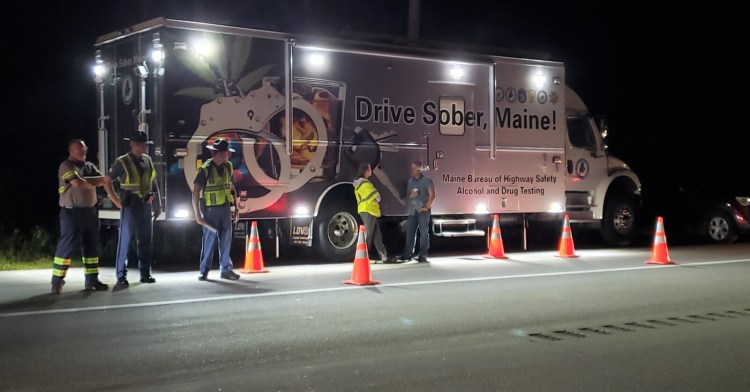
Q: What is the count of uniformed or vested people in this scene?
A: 4